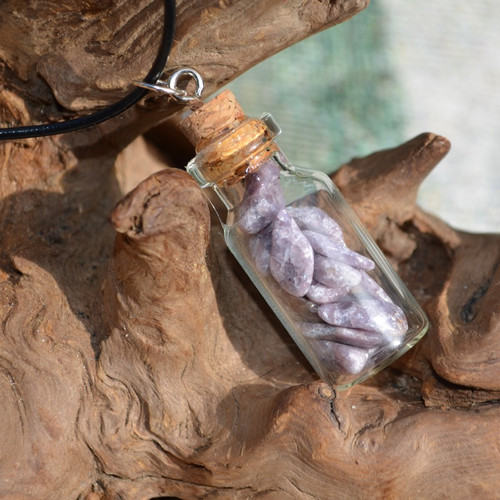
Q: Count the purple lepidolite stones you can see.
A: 11